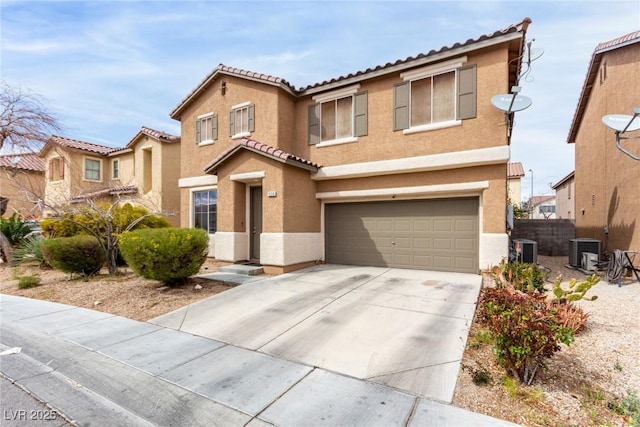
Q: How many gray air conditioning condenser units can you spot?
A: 2